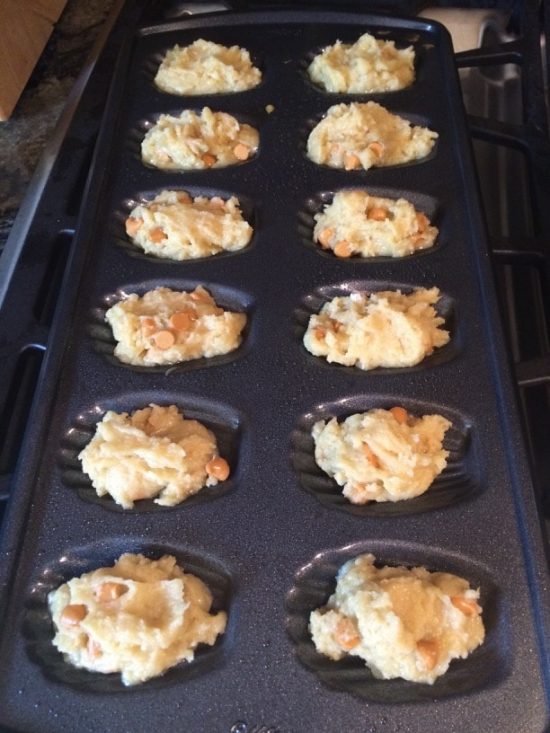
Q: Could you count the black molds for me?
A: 12